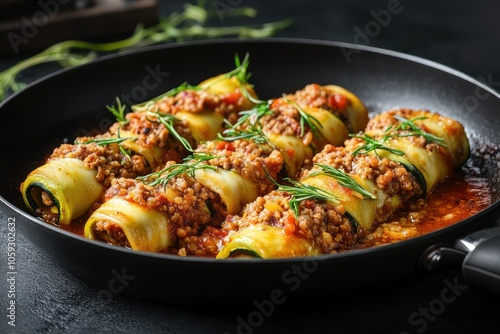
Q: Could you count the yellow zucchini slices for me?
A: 13